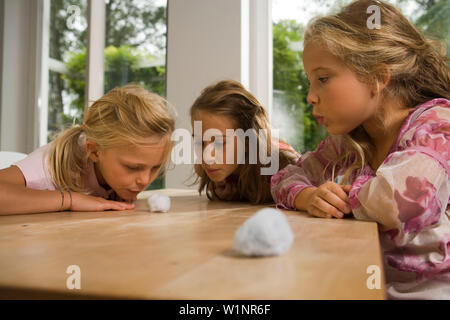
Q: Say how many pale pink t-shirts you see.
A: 1